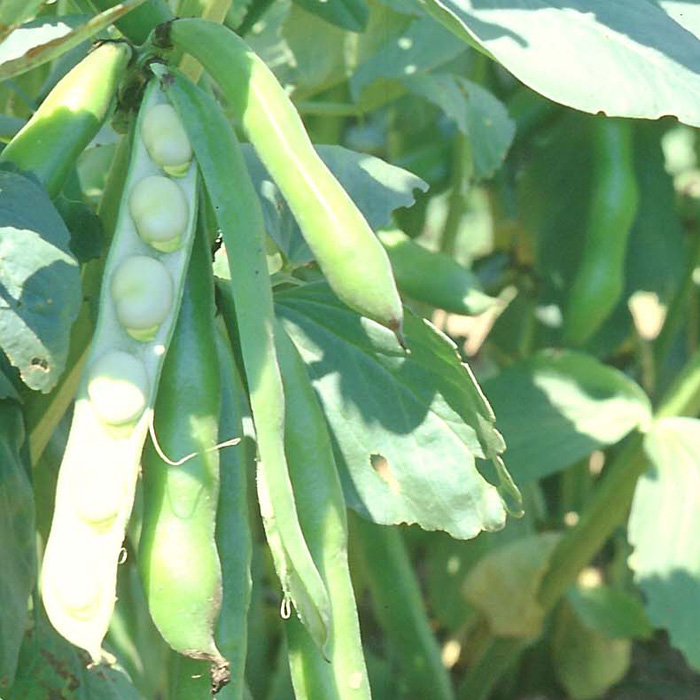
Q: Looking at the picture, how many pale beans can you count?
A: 6